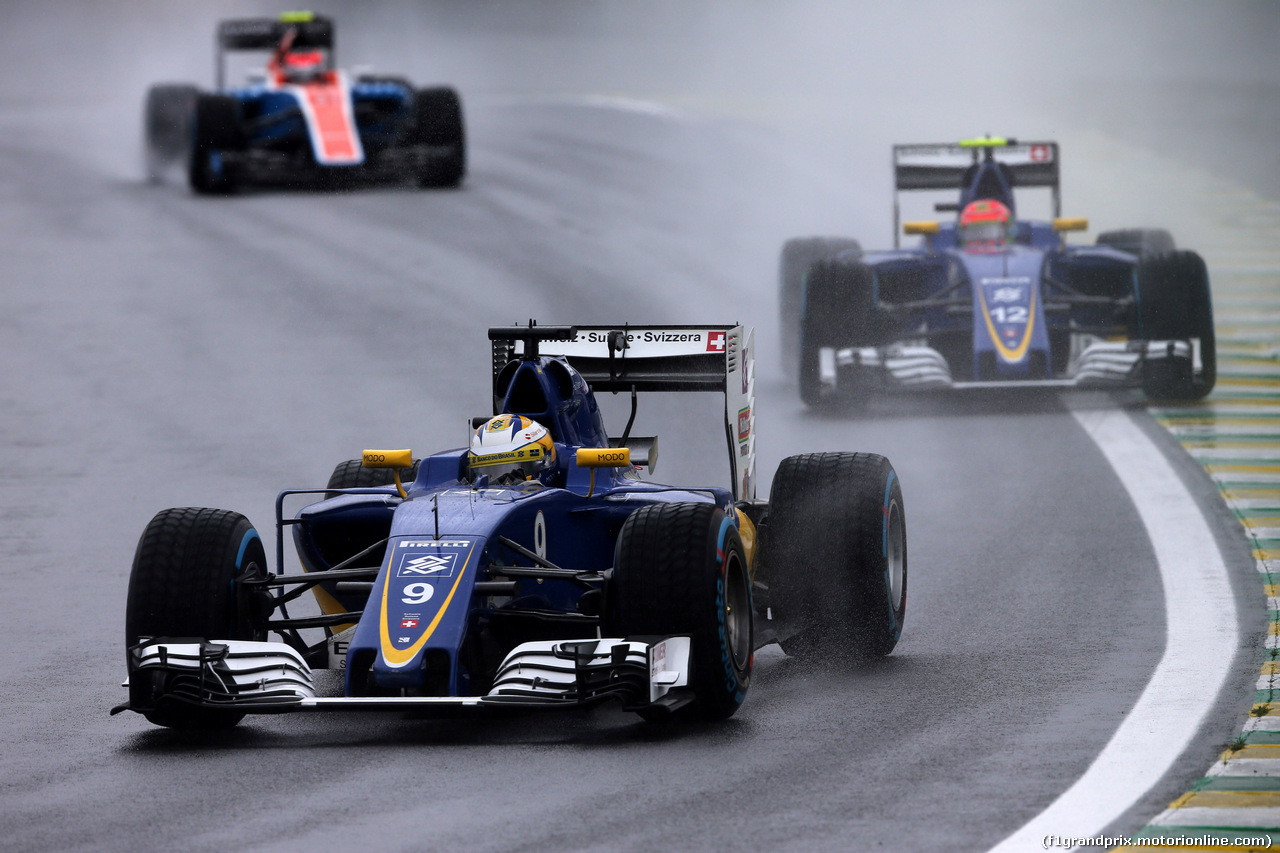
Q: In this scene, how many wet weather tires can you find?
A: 12